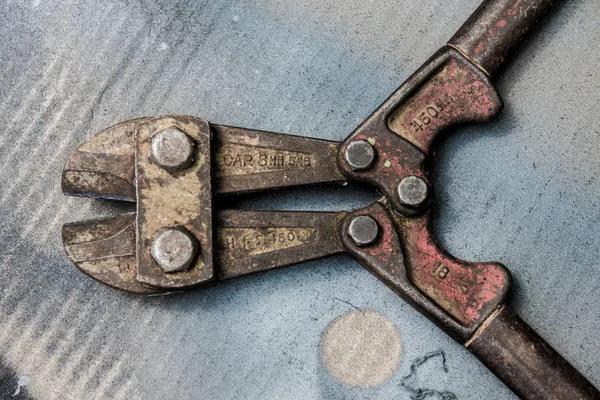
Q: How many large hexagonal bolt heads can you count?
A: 2